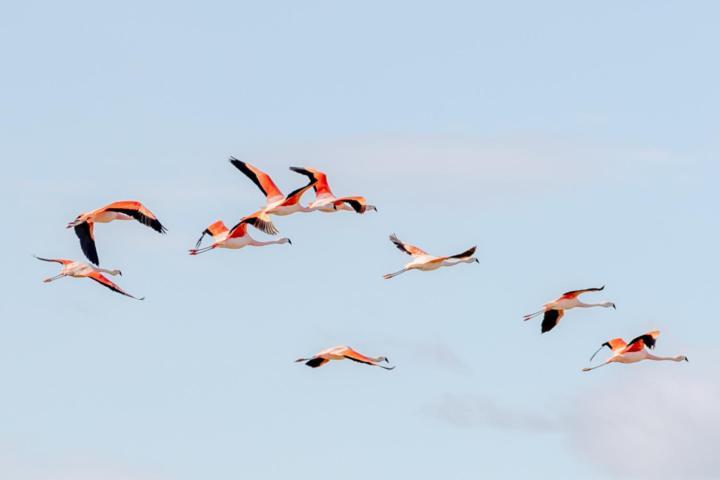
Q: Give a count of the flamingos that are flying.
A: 9